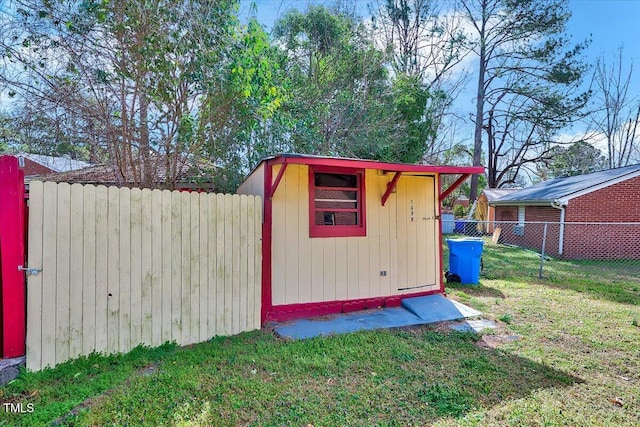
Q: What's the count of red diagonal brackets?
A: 3